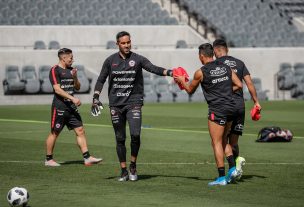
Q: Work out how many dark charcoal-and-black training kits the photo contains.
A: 4